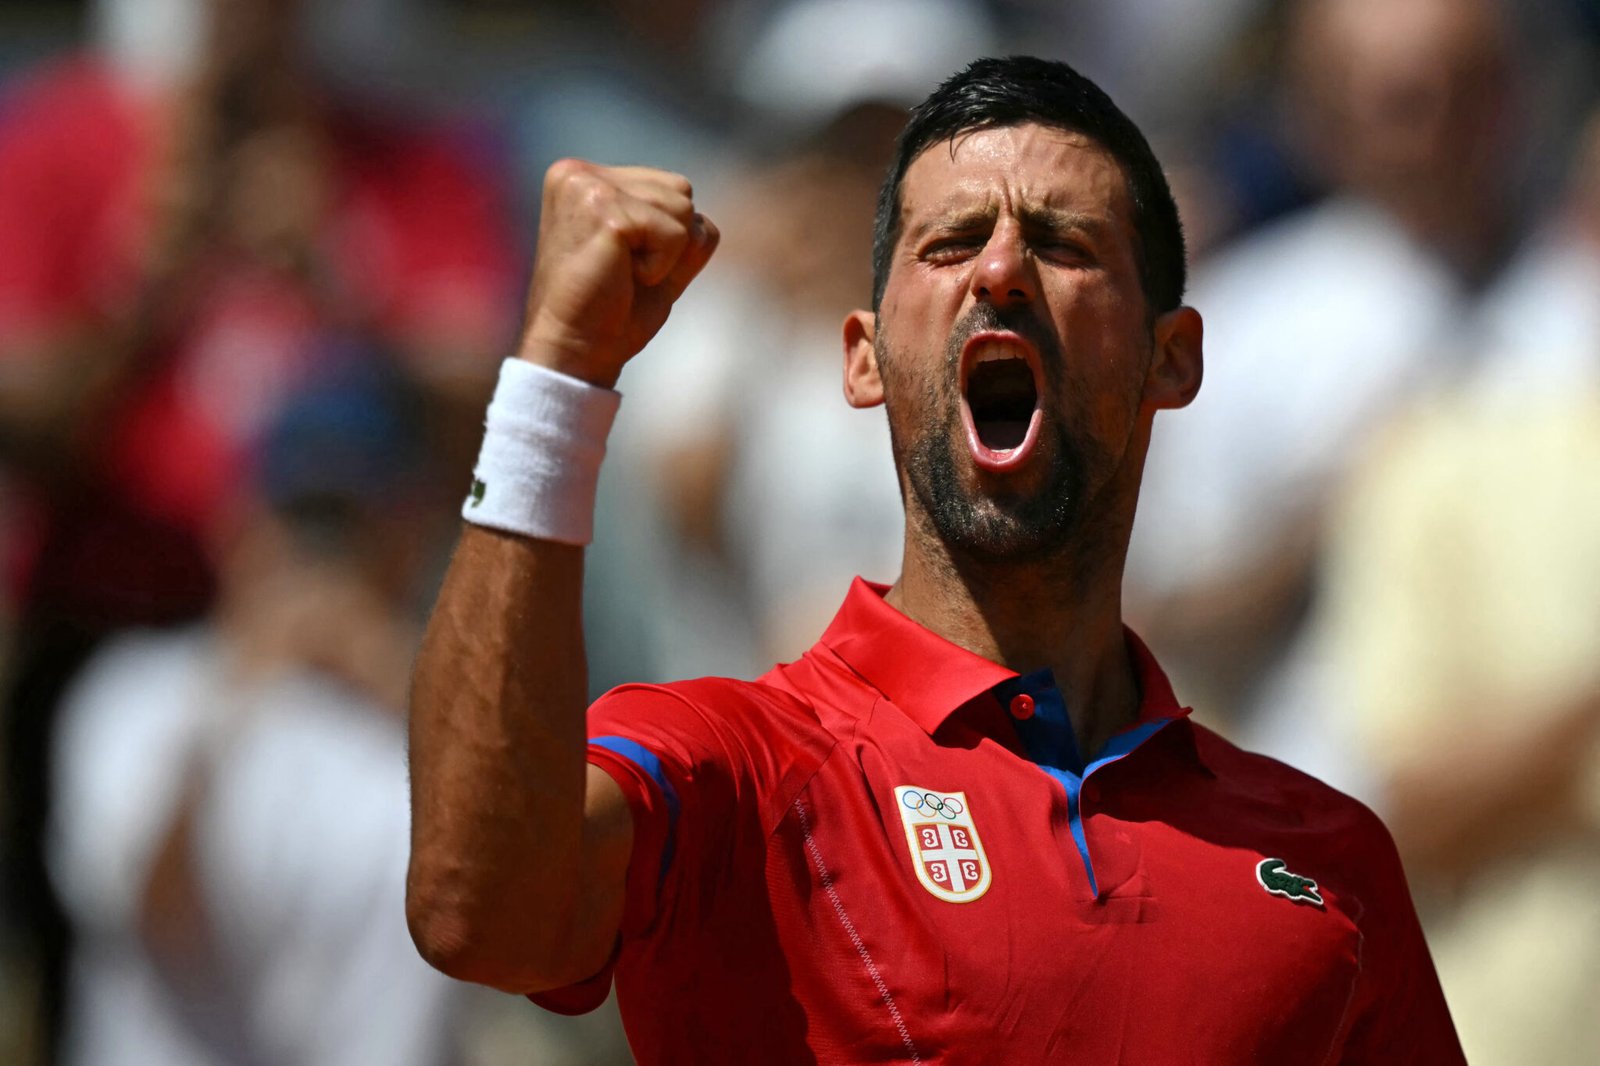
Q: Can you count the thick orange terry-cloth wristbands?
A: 0